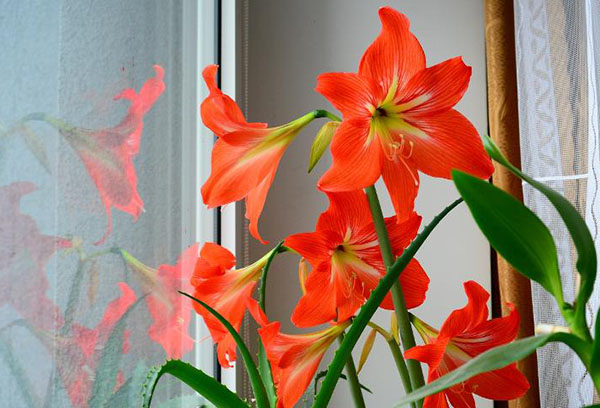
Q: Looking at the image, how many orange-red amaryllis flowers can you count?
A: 6